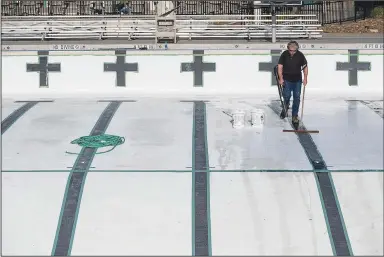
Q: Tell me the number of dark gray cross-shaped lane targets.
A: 5